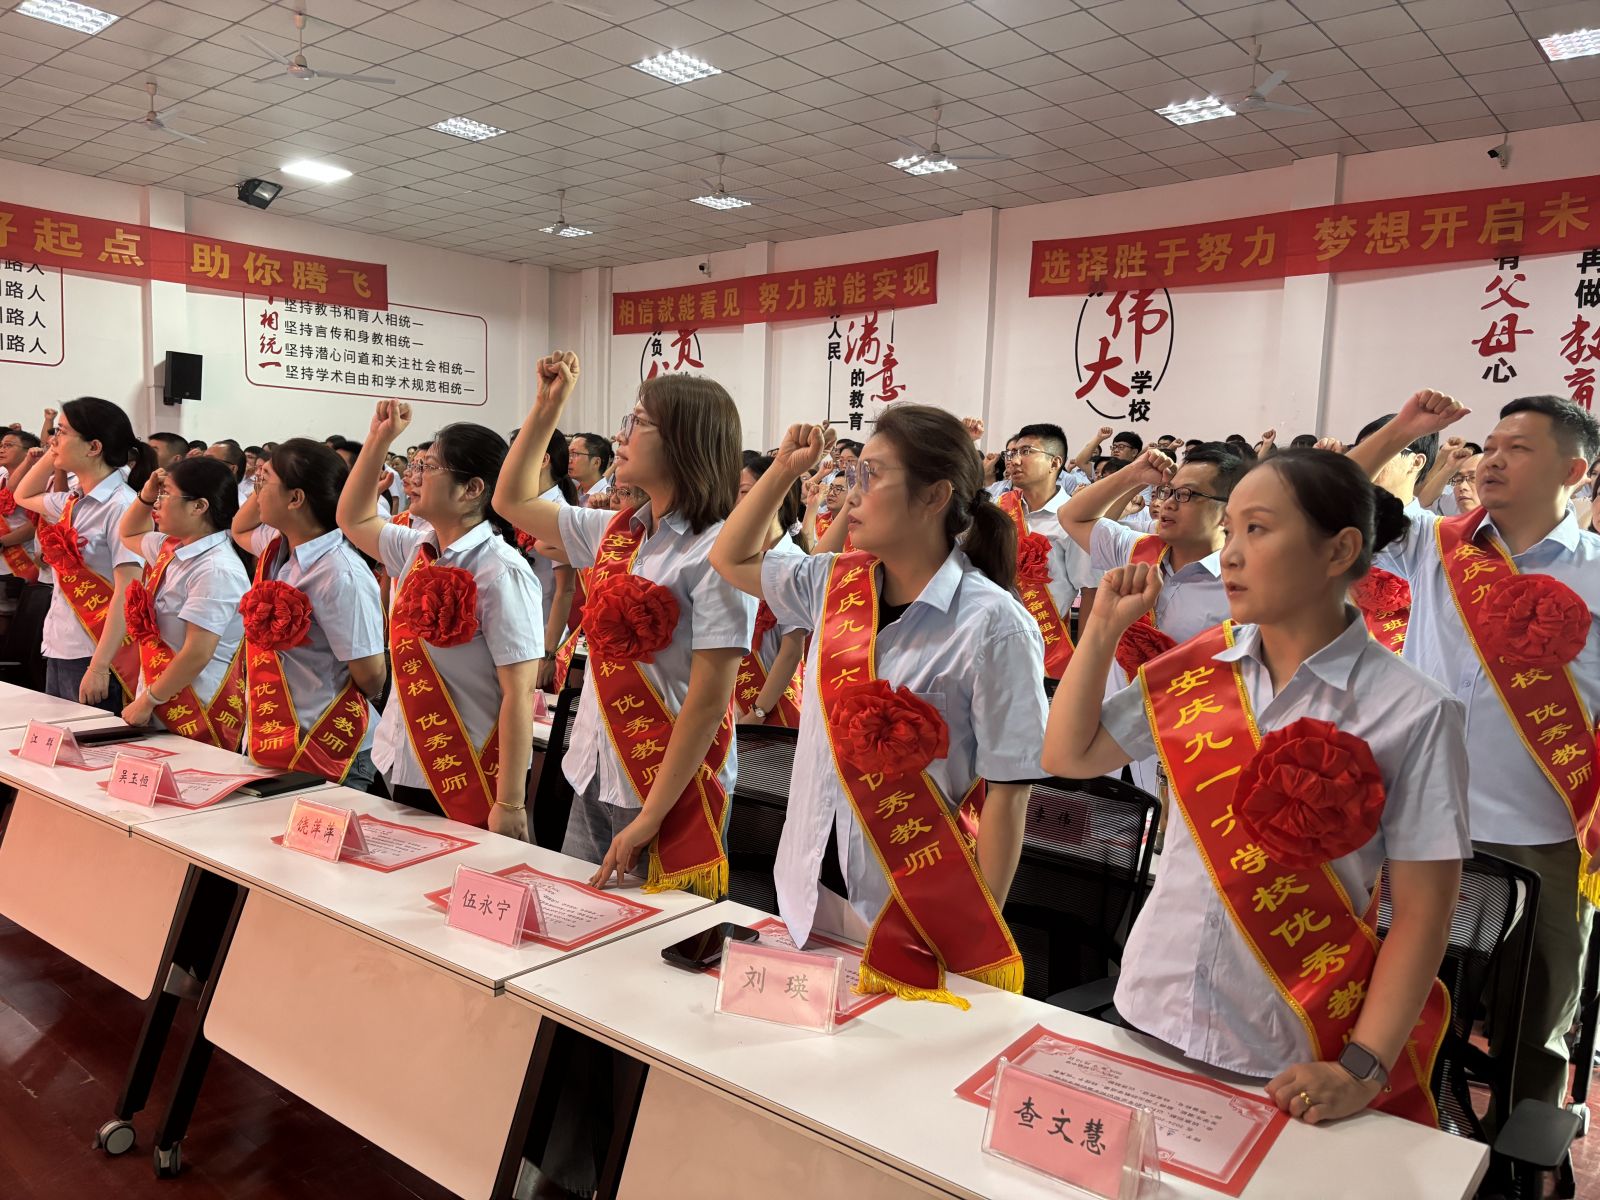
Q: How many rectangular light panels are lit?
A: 9